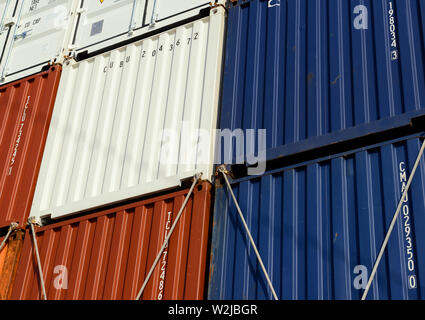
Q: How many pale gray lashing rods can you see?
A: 5